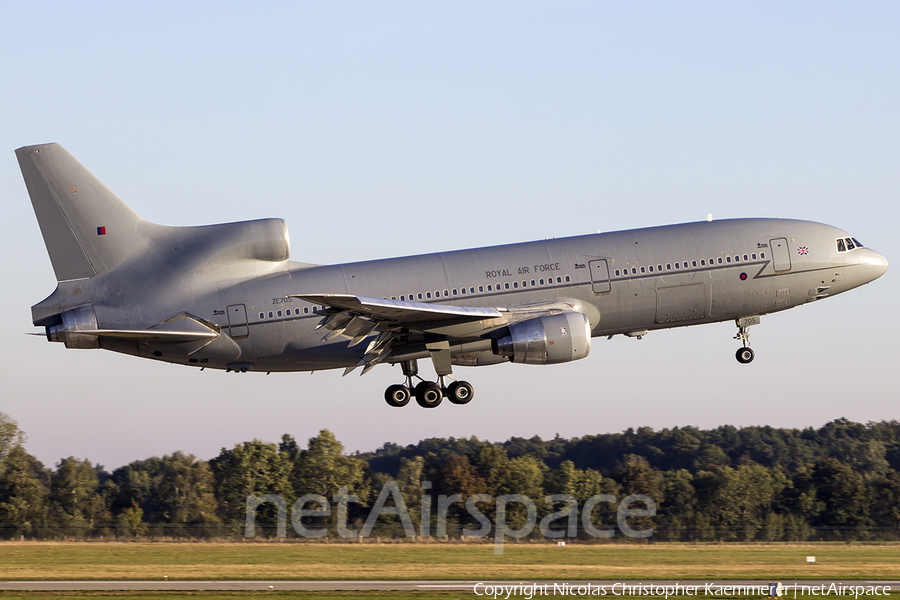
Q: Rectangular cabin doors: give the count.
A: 3